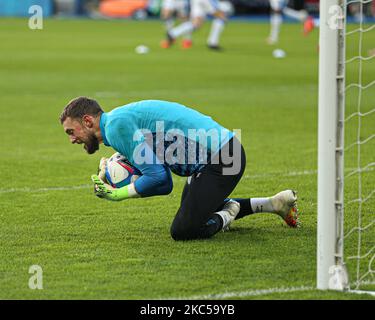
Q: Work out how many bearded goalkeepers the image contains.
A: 1